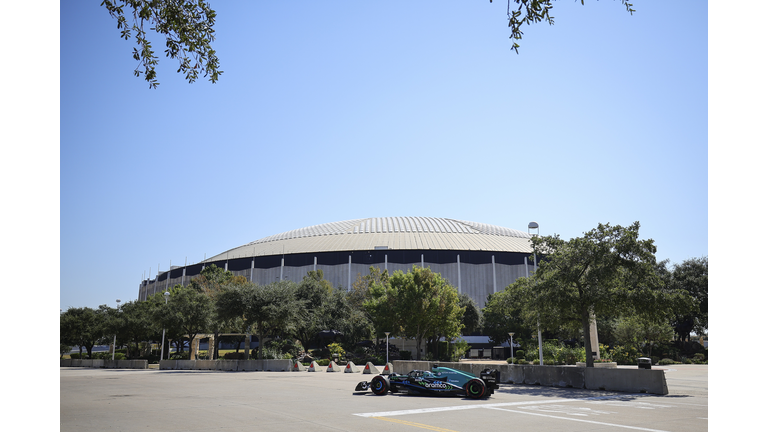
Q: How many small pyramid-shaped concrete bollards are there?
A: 6